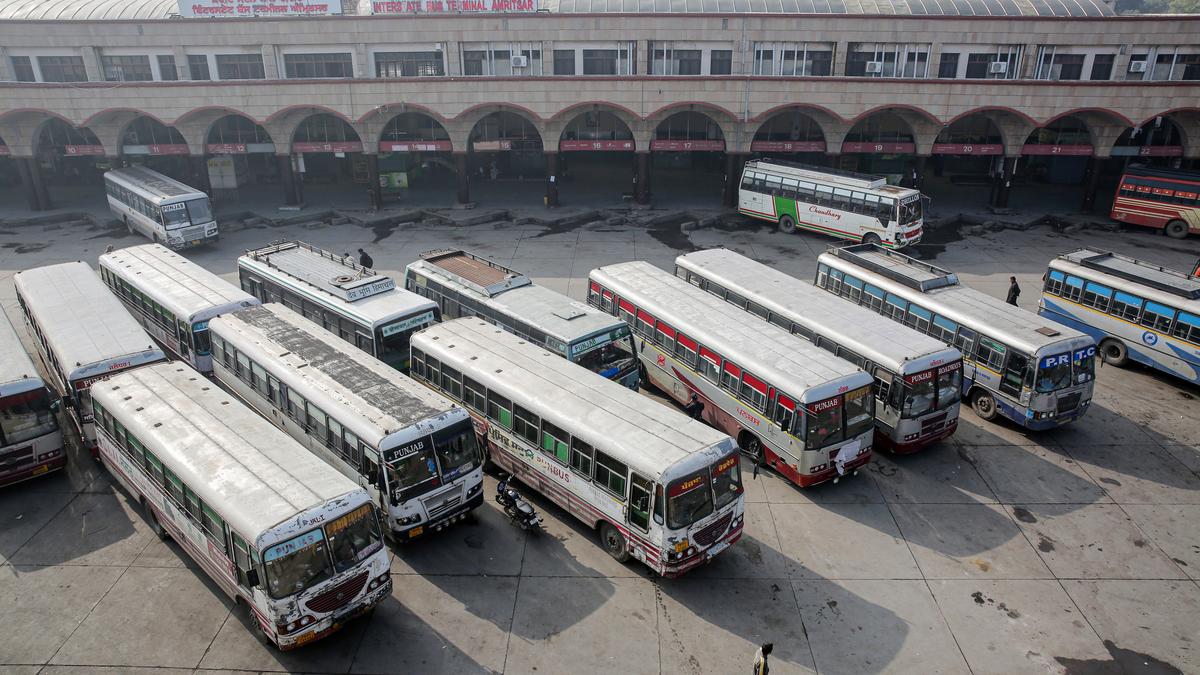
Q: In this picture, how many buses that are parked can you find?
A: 15